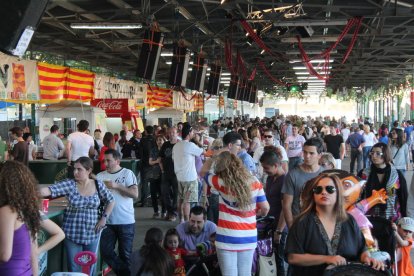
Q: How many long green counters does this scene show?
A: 2